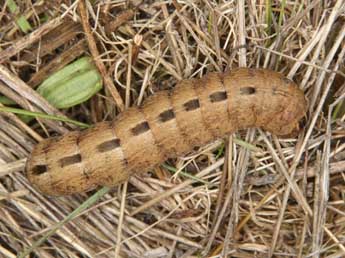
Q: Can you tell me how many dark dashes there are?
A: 8